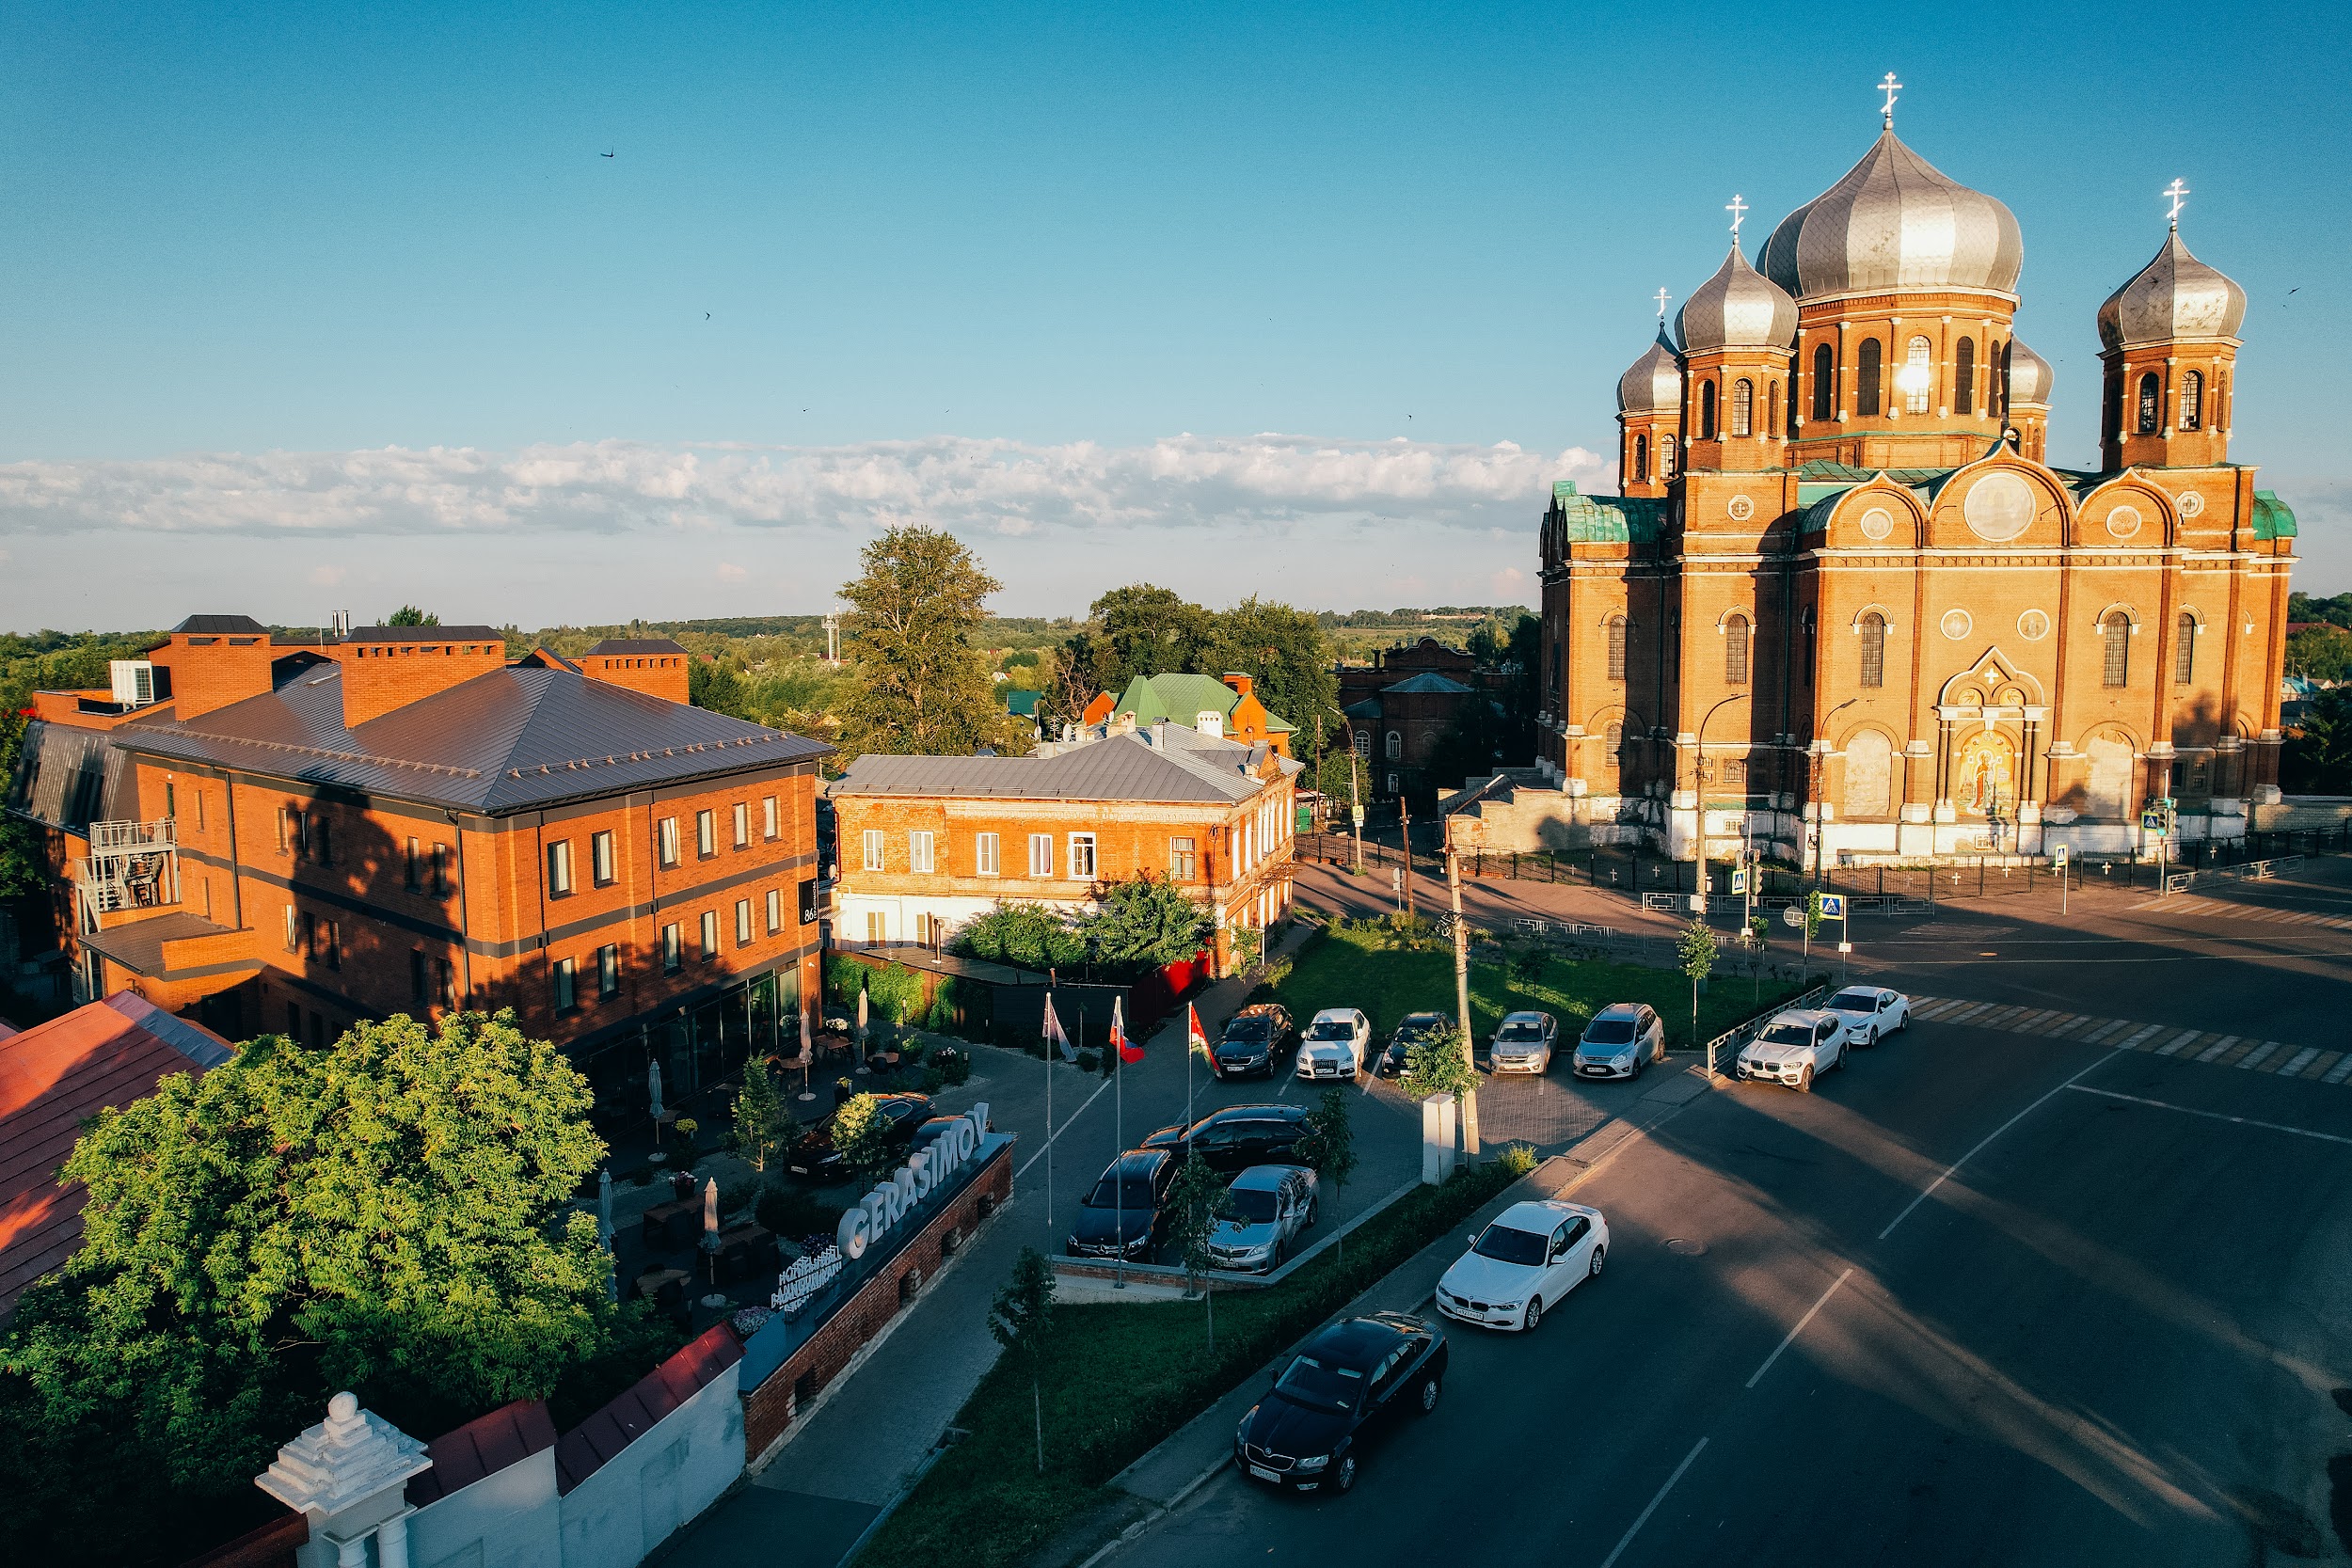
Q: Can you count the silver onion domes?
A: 5